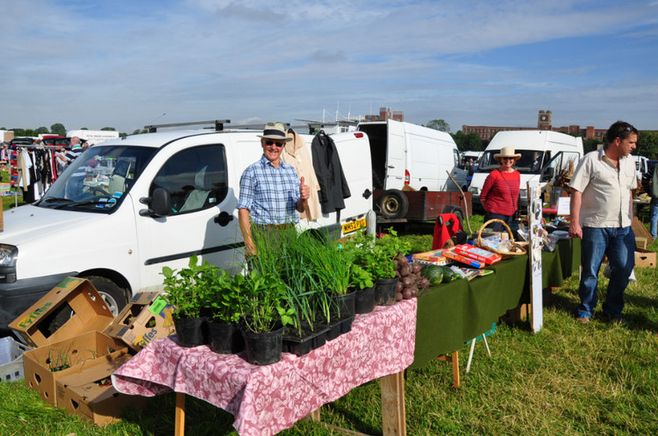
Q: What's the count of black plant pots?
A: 6